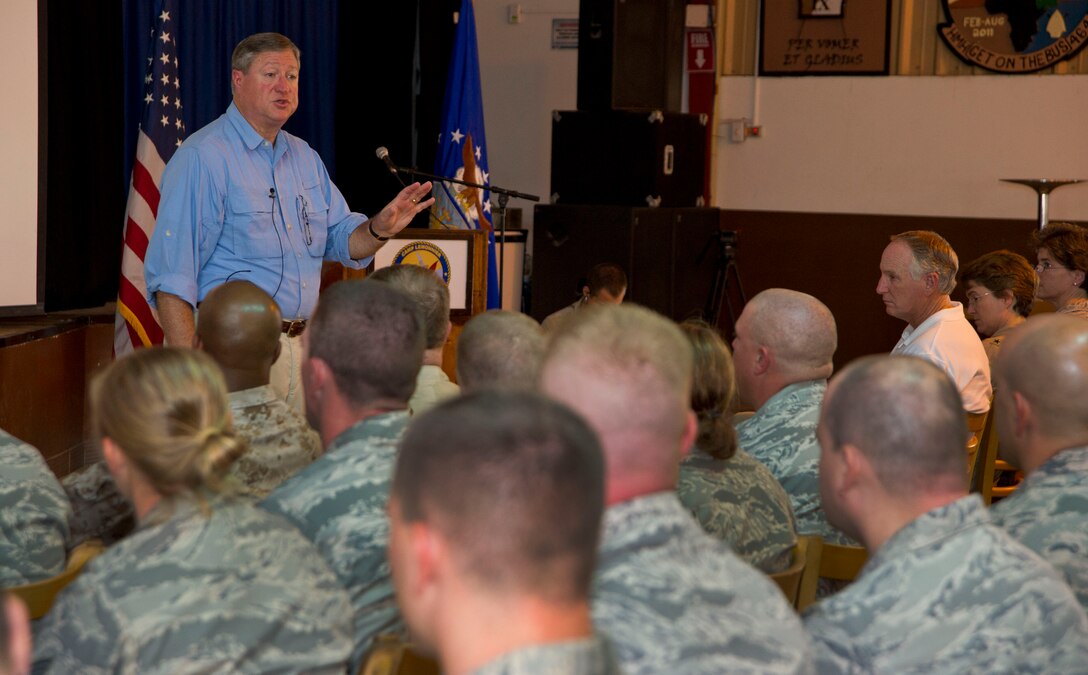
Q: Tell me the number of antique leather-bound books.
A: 0